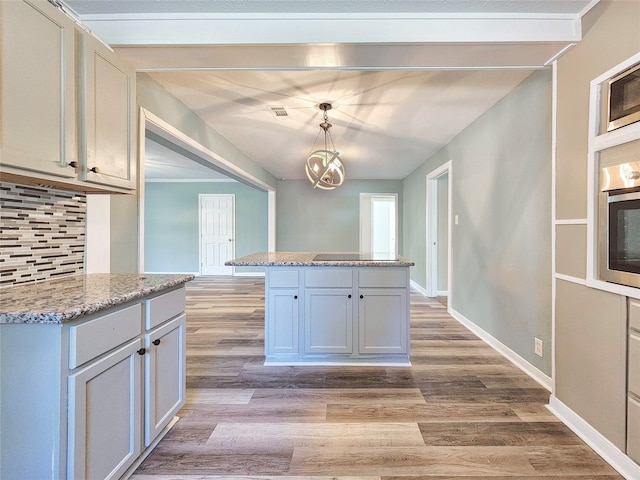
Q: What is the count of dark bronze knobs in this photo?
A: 7